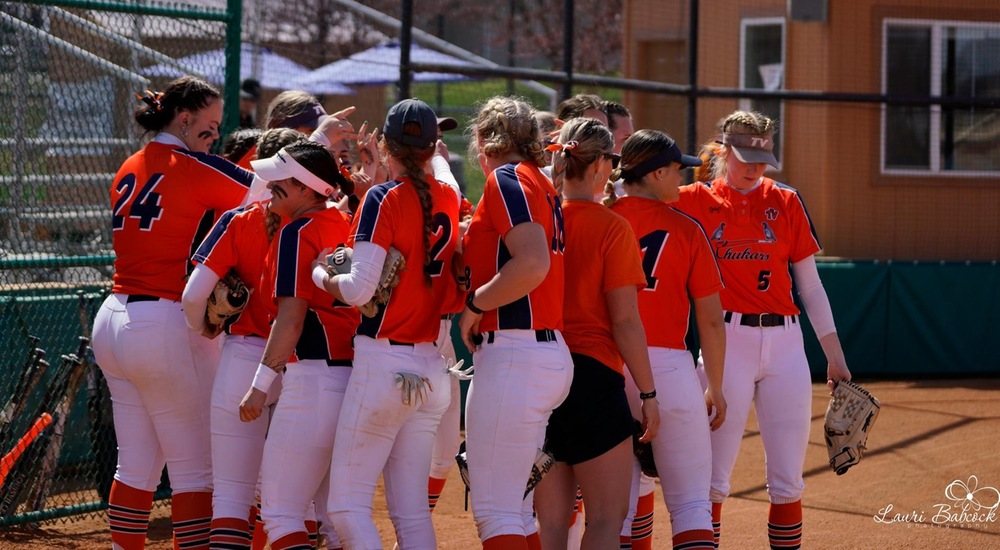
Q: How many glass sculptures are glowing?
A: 0